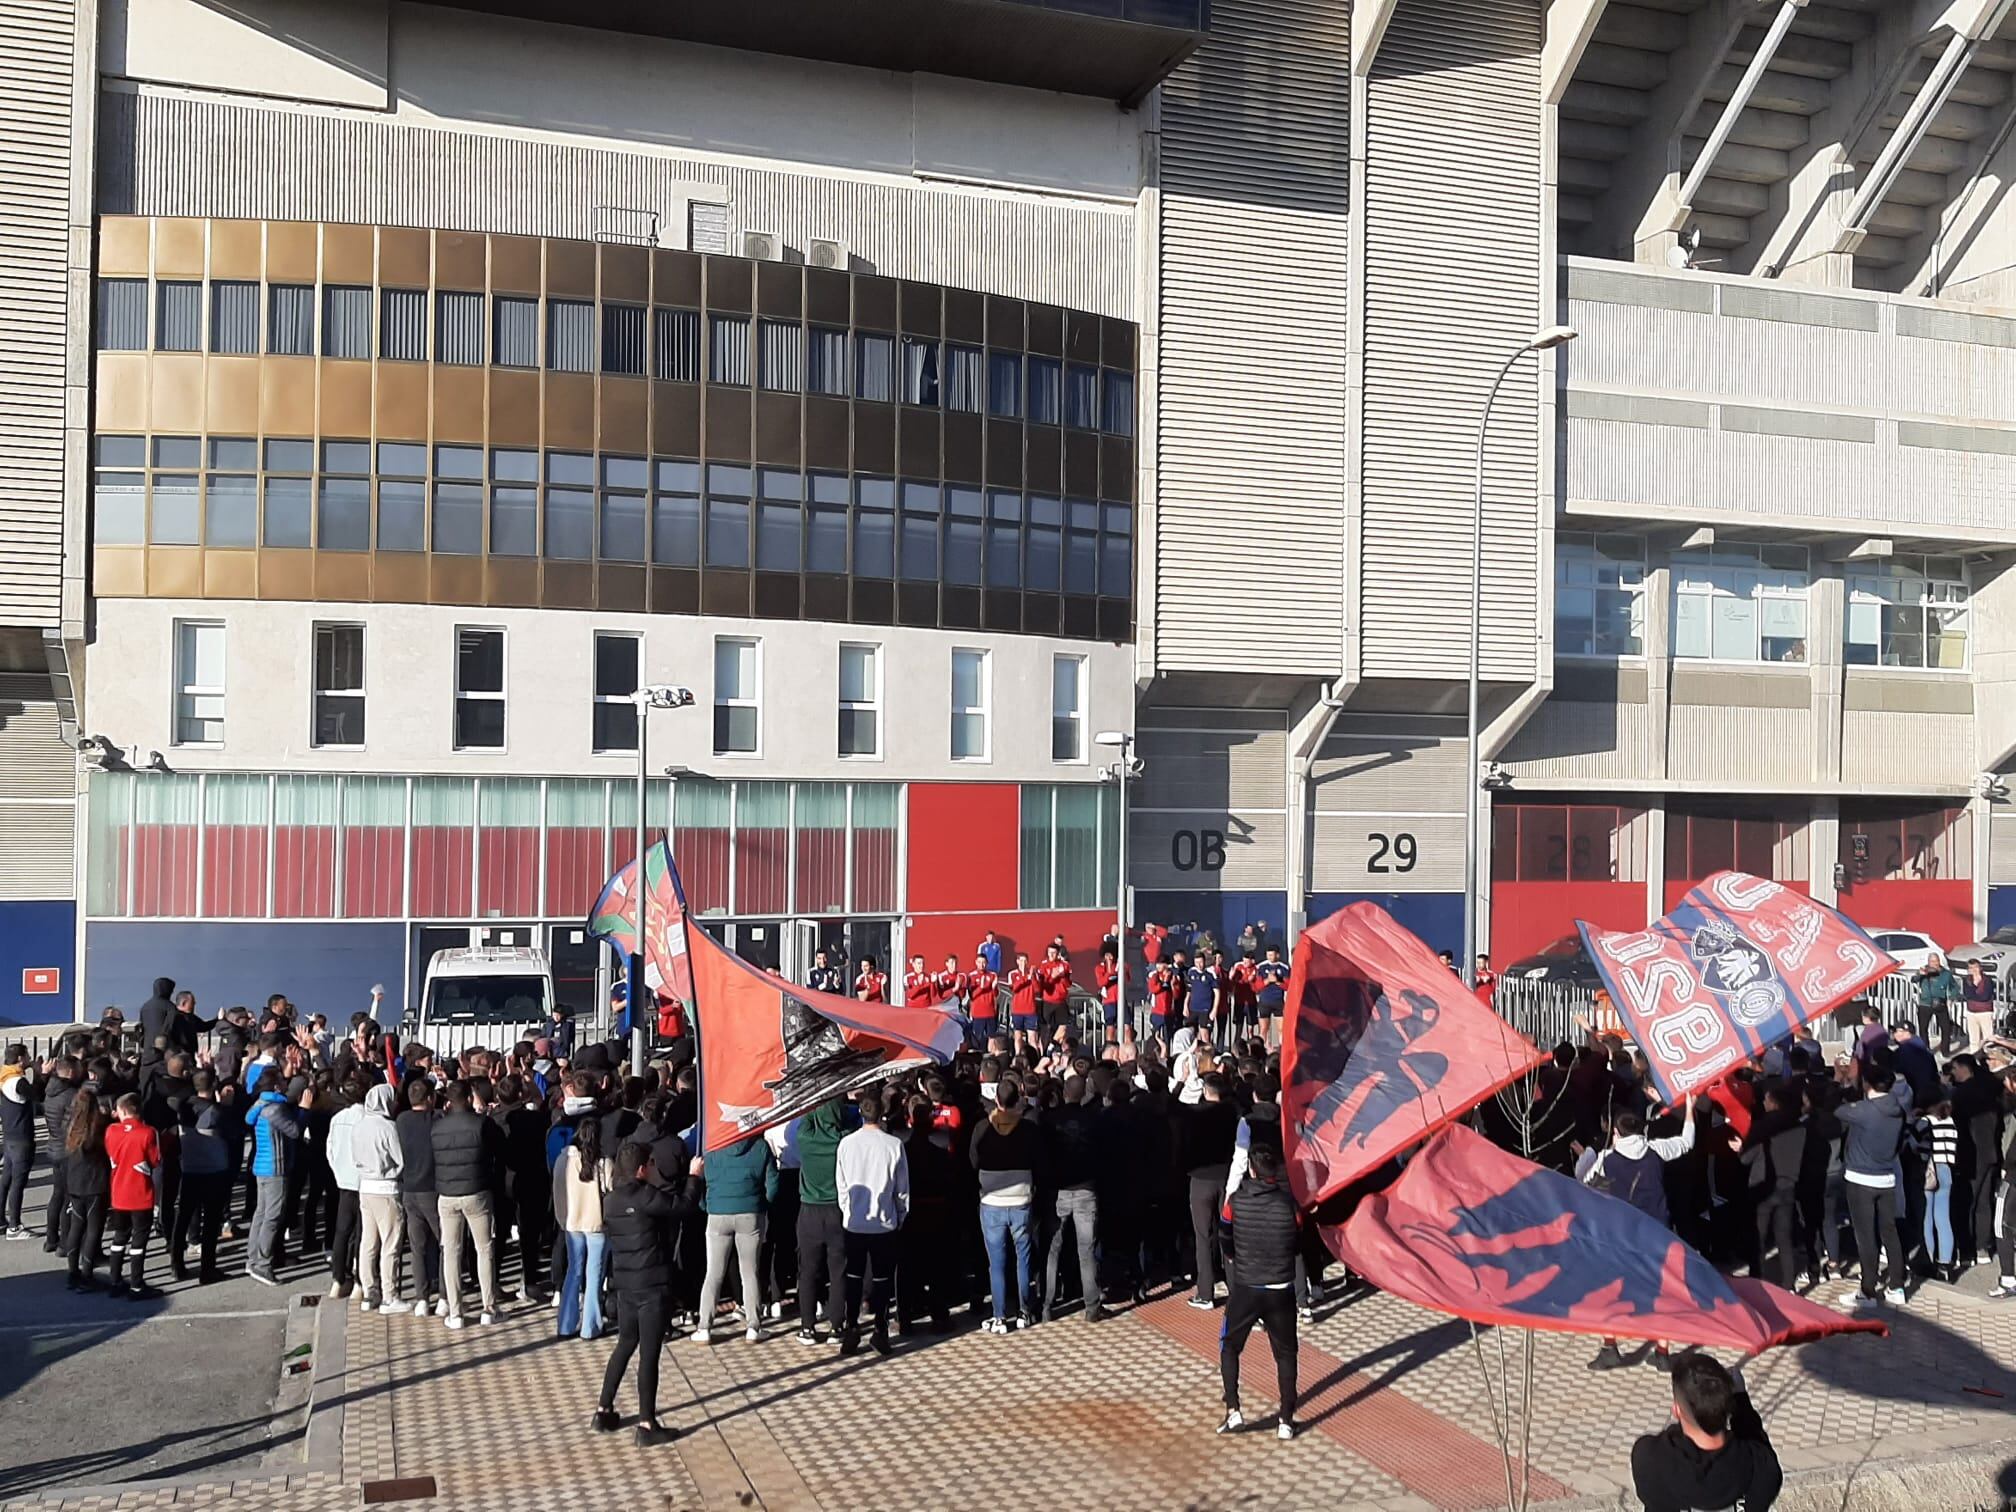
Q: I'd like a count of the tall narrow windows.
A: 8